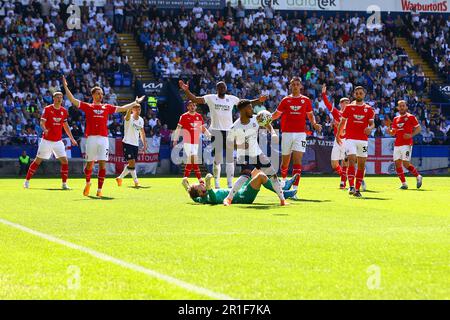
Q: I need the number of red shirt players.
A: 7